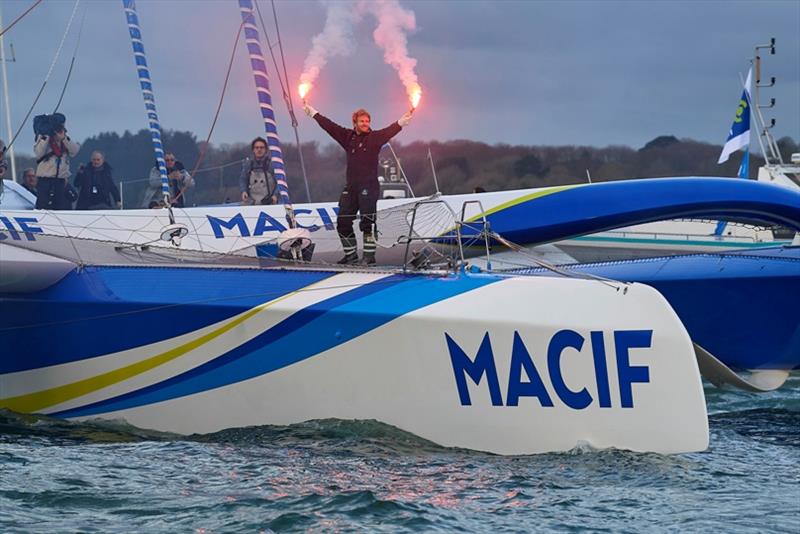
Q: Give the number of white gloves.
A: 2